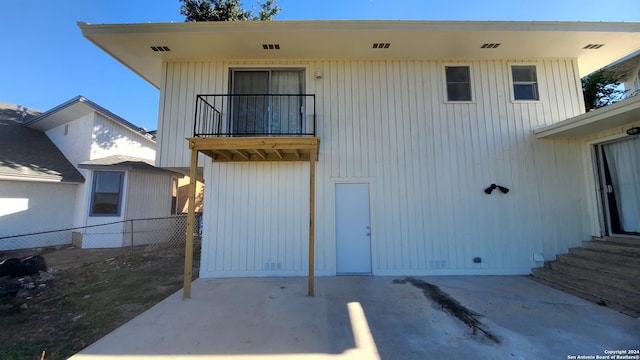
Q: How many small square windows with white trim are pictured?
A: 2